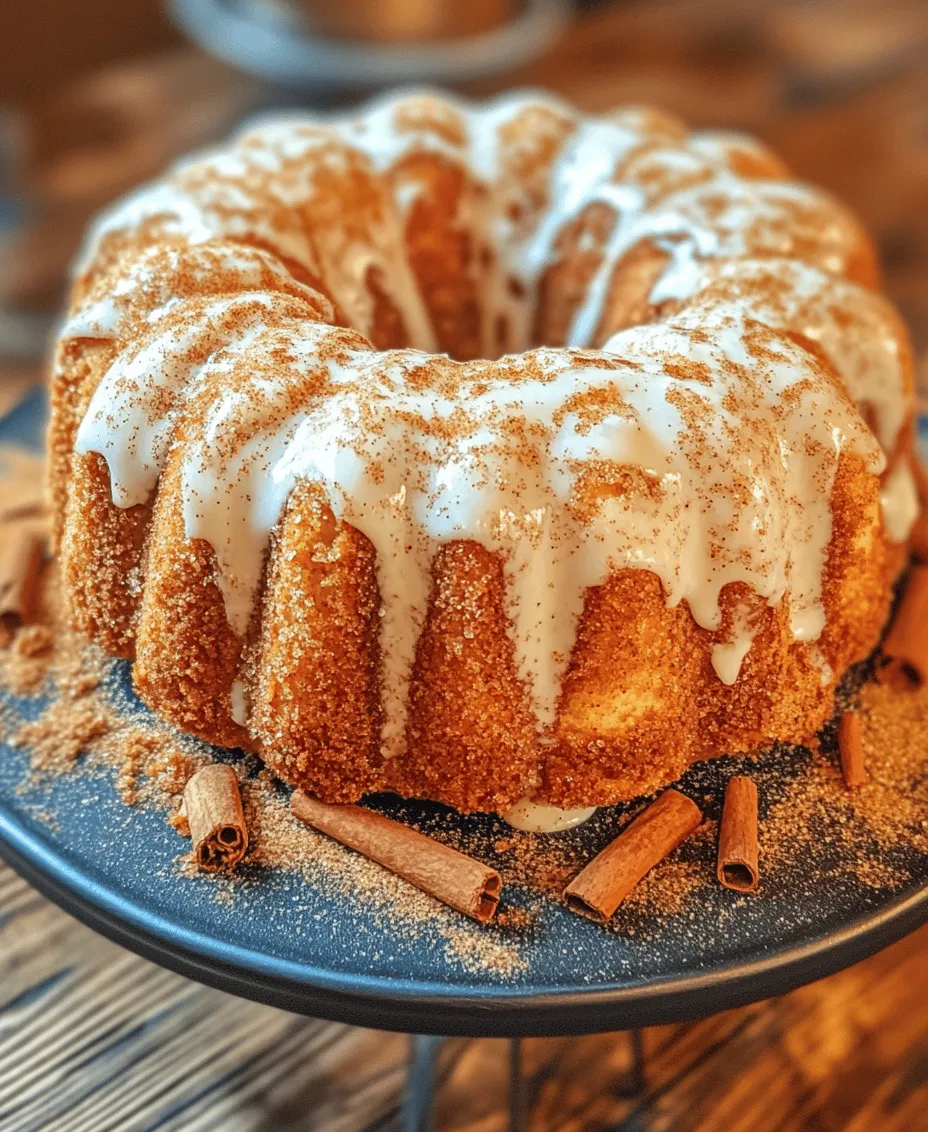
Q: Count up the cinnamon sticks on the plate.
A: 7